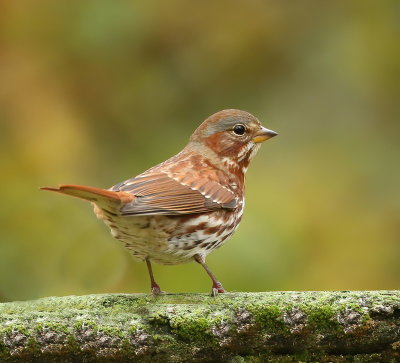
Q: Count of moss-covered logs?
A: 1